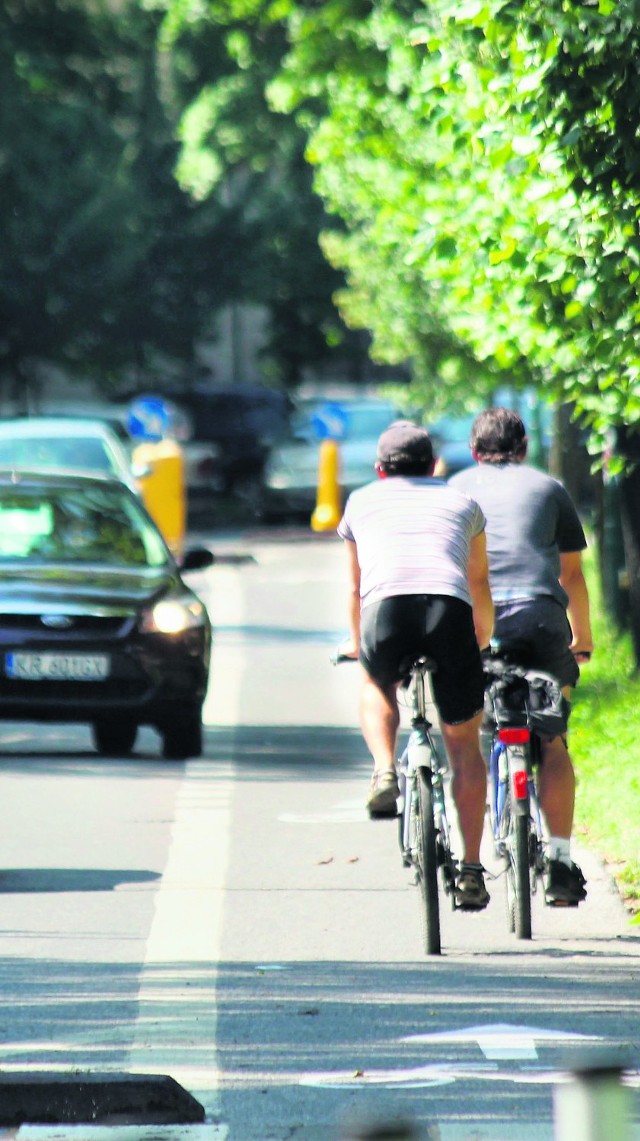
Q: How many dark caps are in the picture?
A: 1